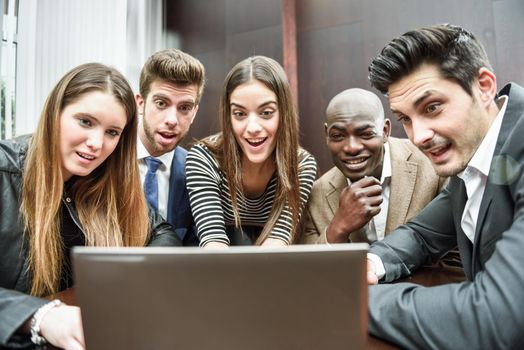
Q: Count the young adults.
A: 5